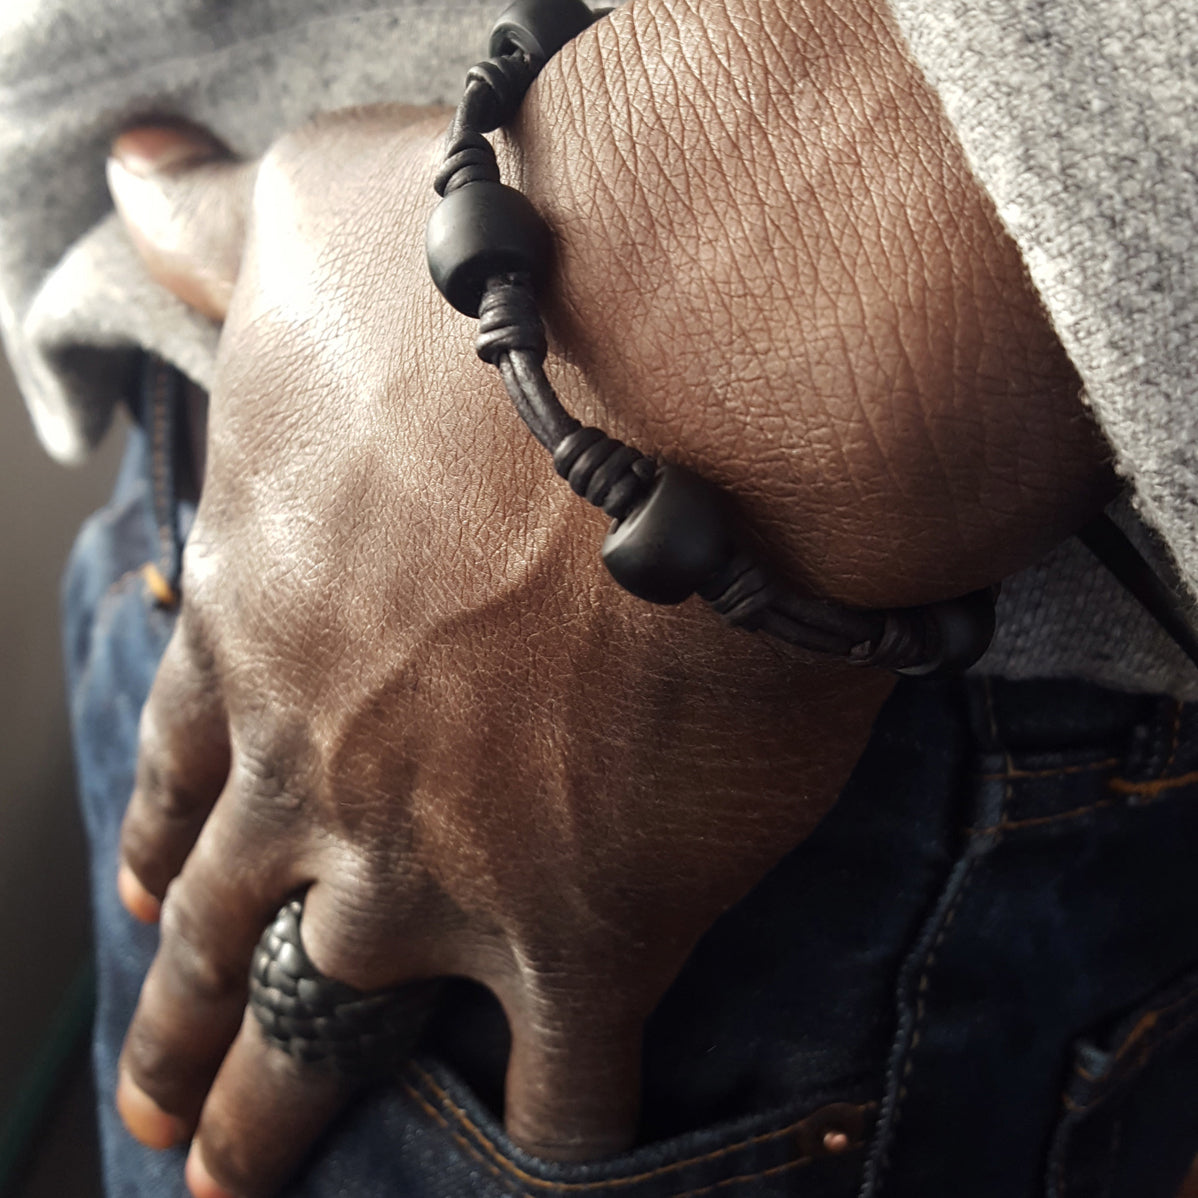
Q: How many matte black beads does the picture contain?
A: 4